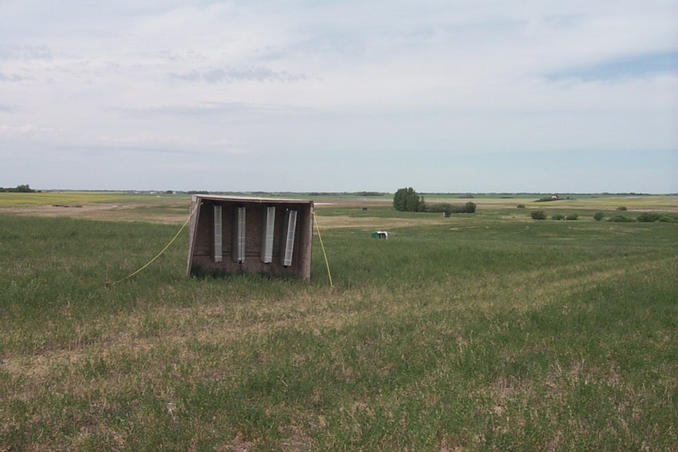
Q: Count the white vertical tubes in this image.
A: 4